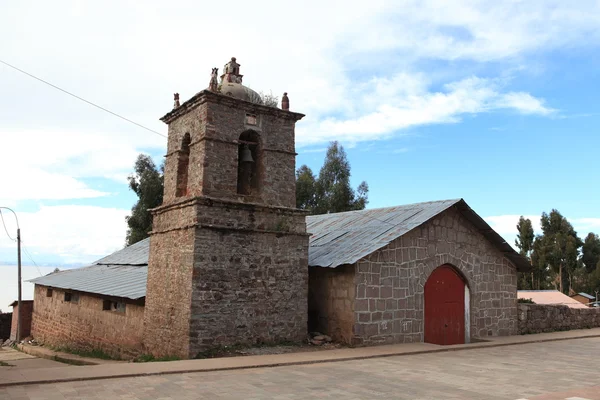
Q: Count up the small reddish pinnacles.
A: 3